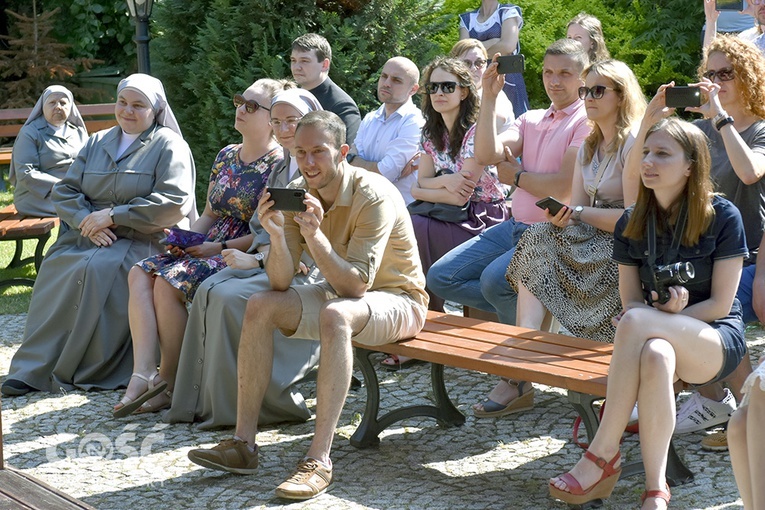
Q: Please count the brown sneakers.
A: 2